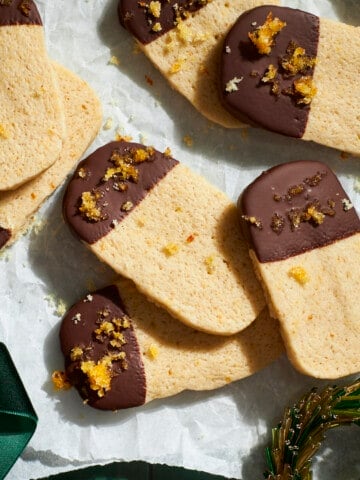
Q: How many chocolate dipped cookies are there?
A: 7